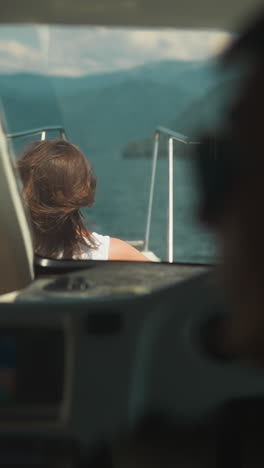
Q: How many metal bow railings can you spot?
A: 2